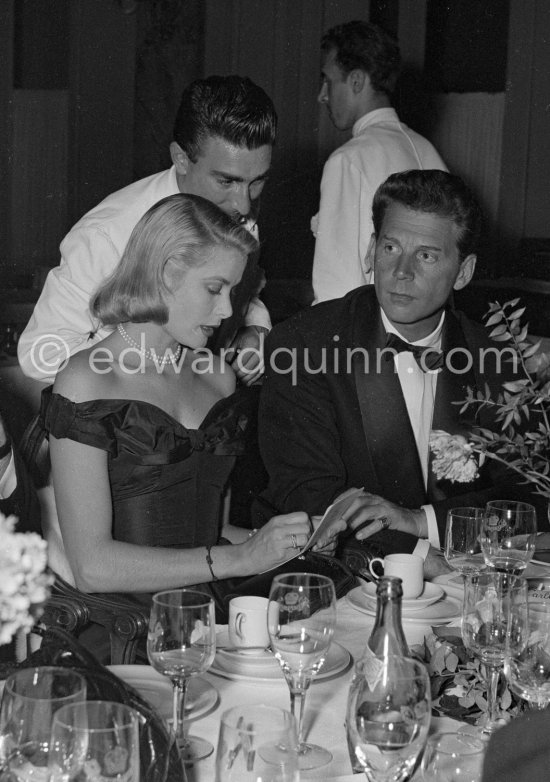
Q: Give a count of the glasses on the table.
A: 11